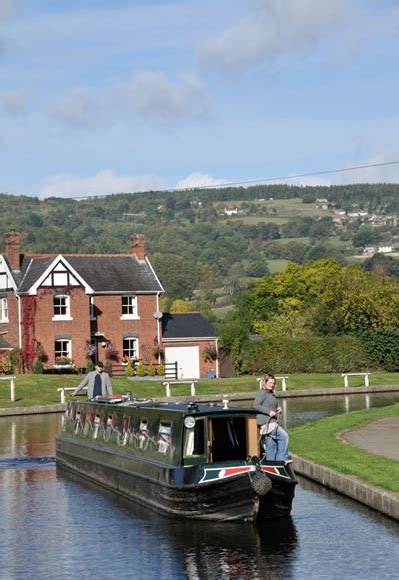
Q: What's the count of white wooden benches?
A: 5